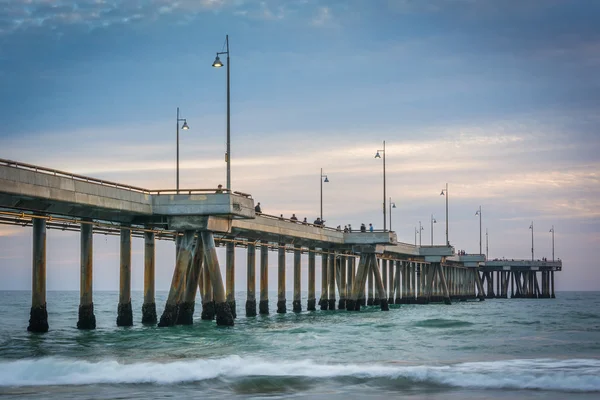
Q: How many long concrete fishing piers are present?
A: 1